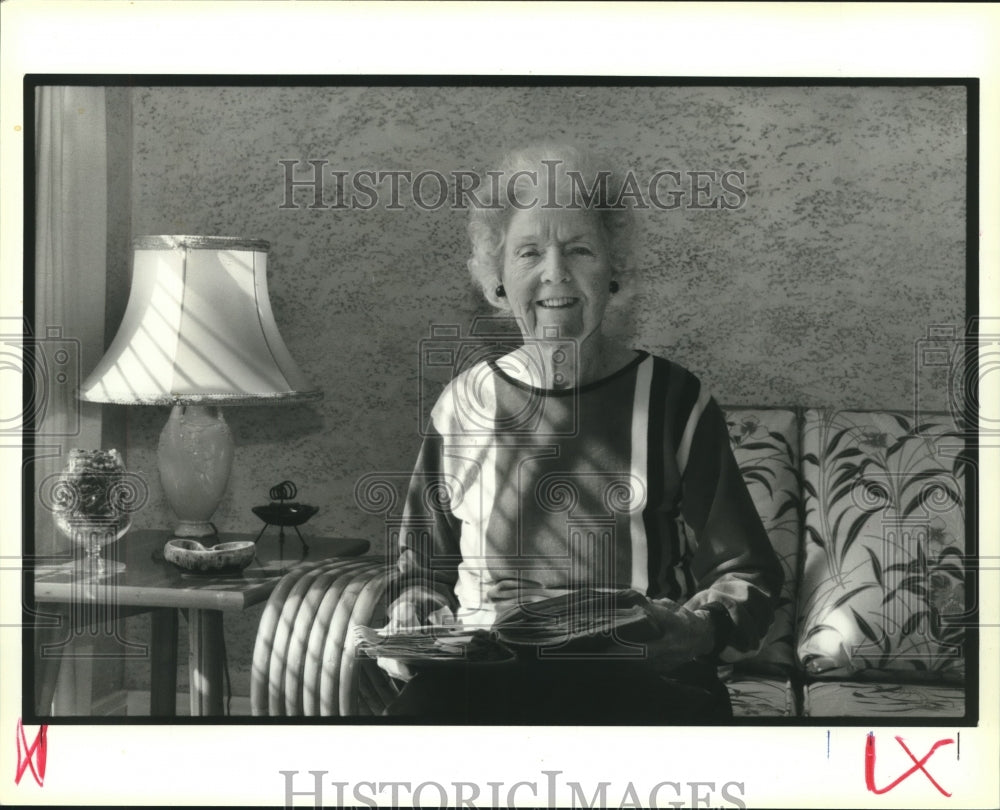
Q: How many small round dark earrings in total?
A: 2